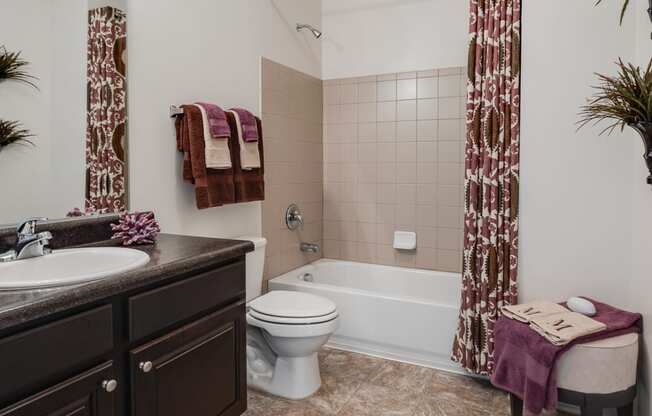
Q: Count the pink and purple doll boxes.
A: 0